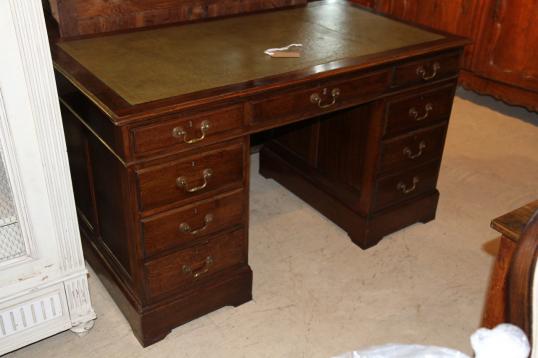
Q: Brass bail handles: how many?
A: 9